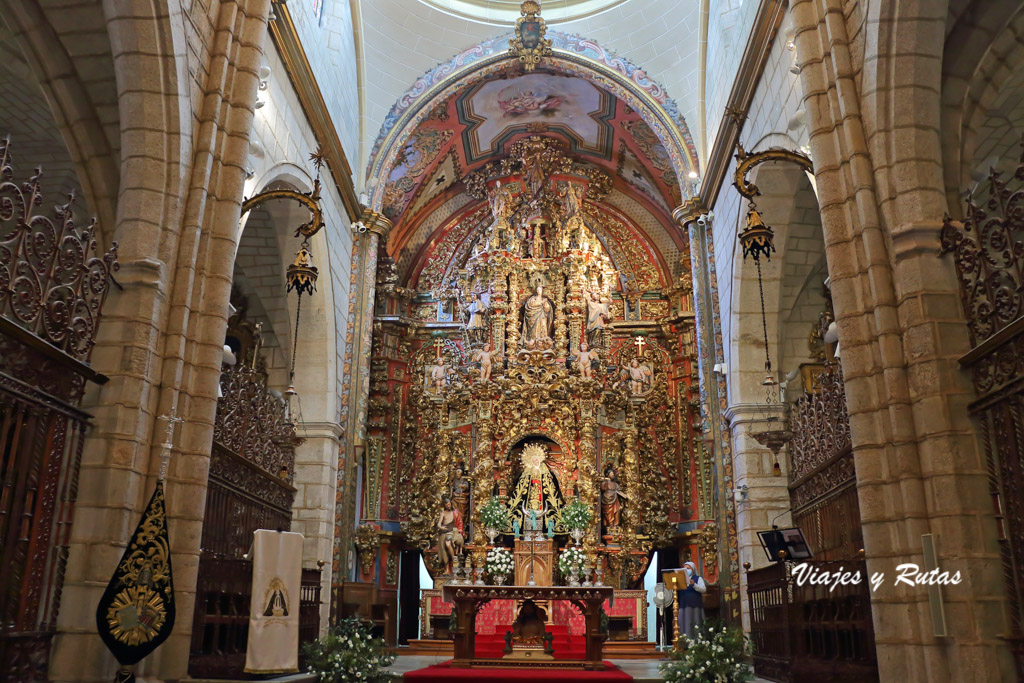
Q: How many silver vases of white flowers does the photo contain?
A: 4